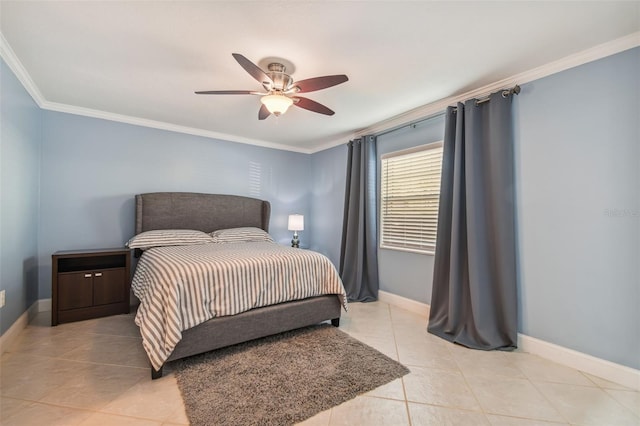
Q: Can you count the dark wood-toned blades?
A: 5